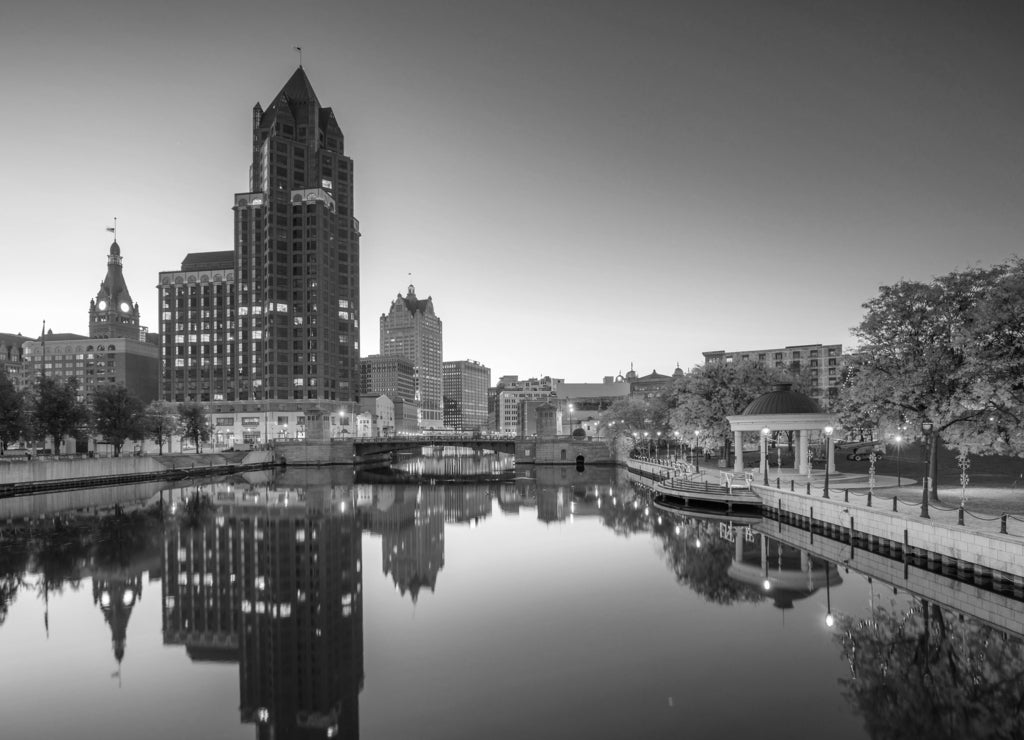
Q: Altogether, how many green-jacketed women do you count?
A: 0